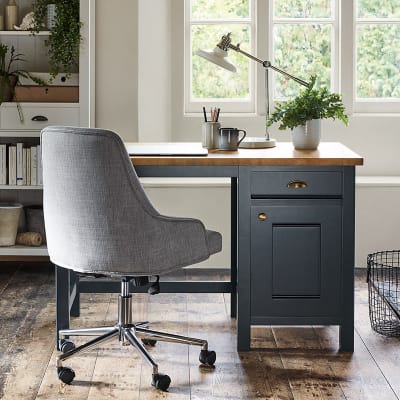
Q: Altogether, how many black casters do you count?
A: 5